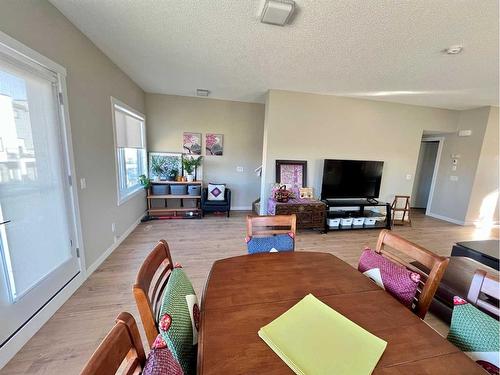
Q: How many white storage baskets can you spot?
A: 4